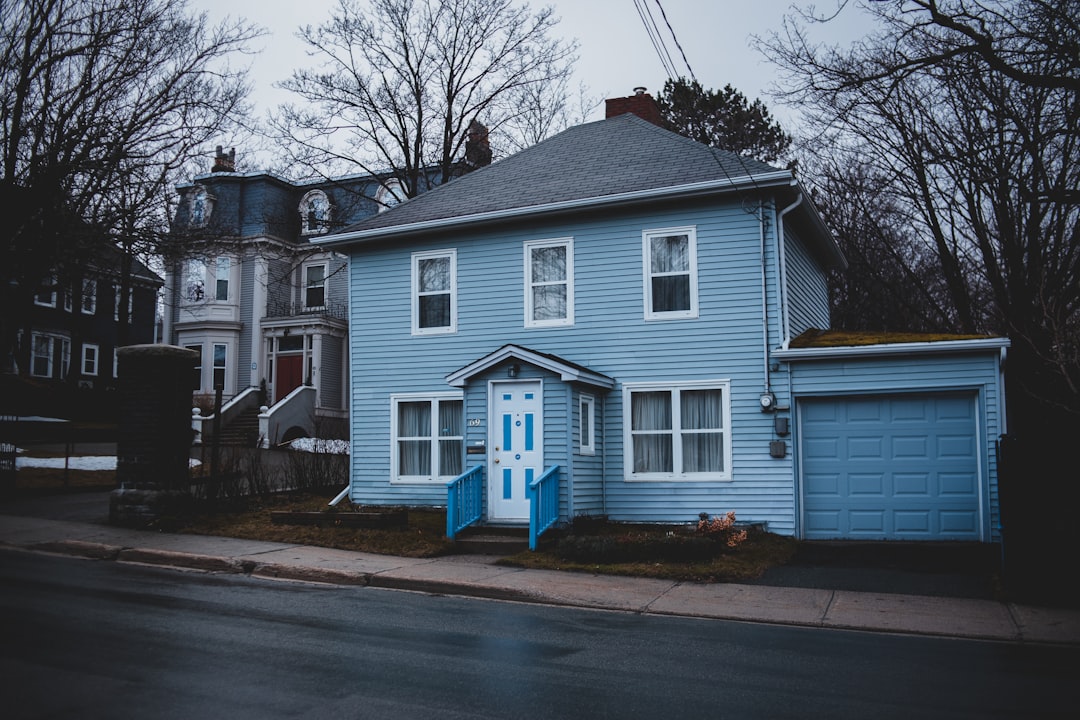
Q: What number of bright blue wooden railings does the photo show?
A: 2